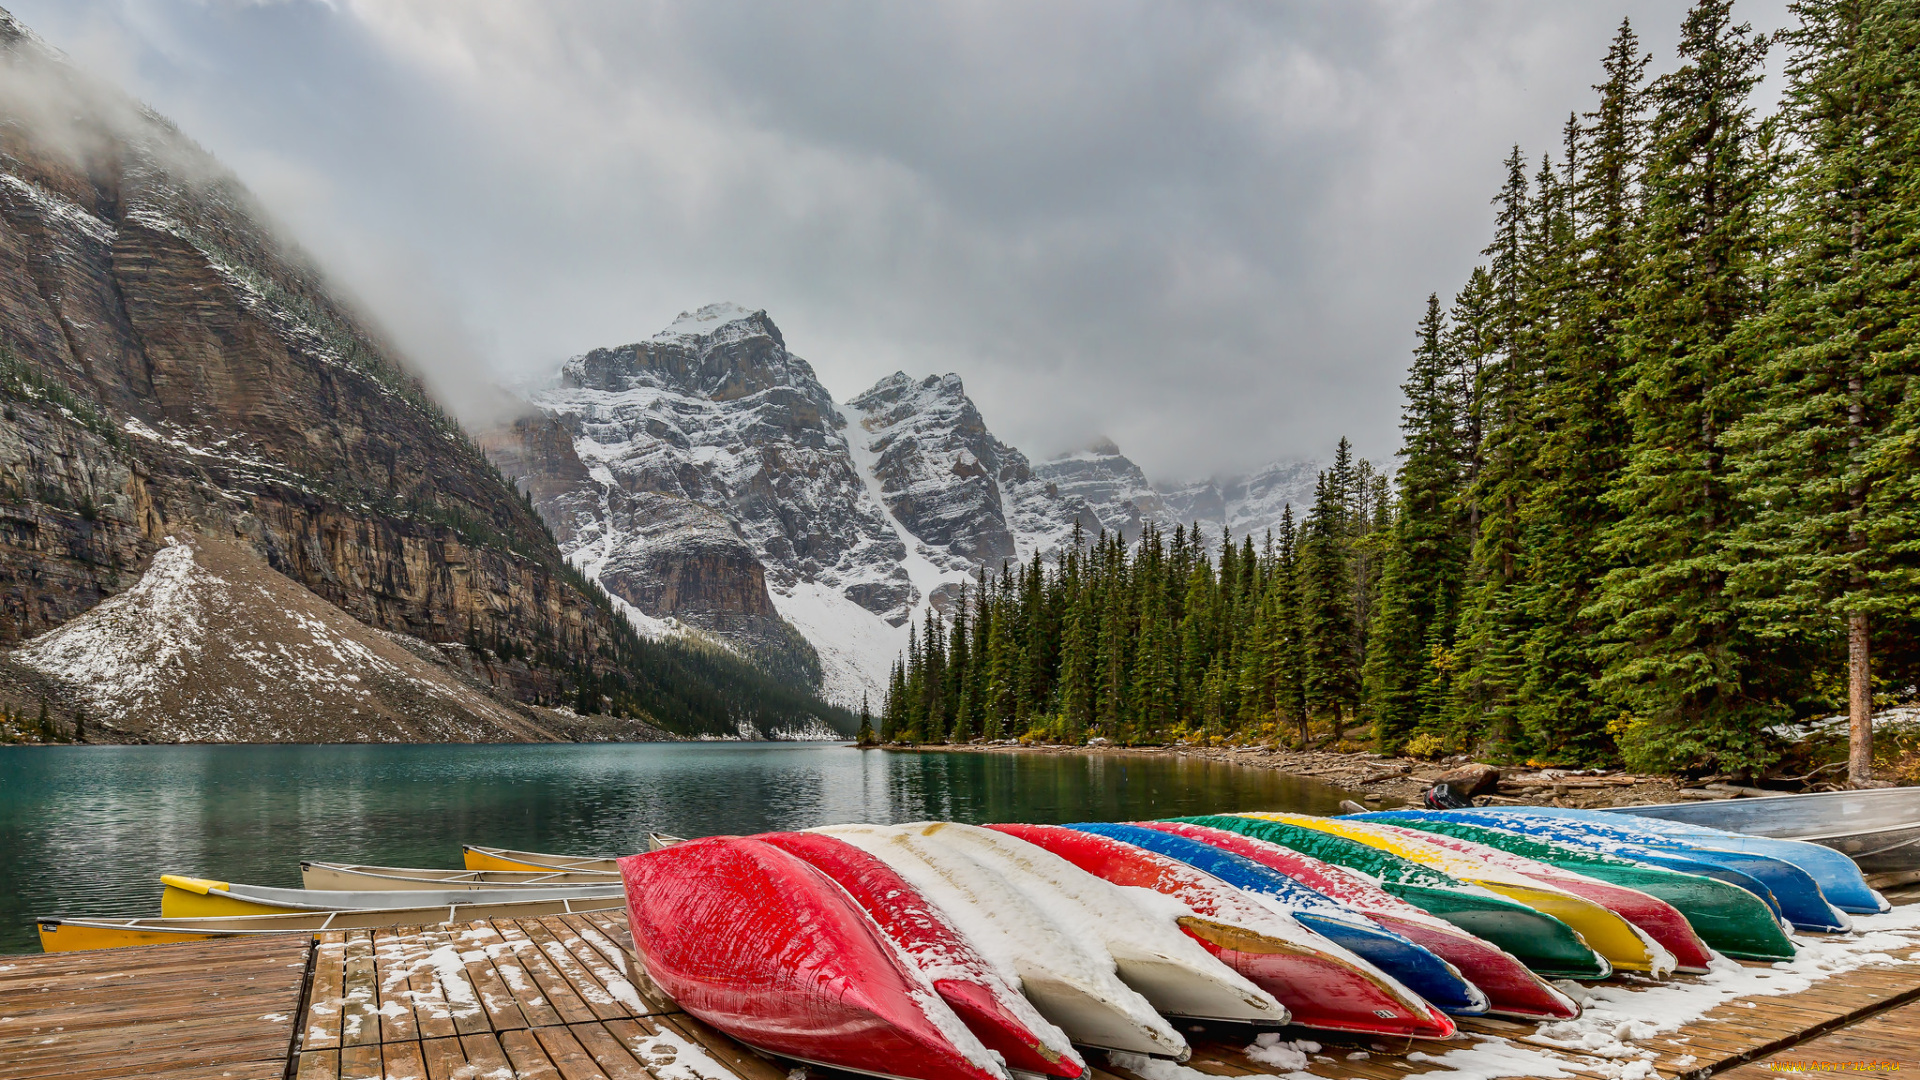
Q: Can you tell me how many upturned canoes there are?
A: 14